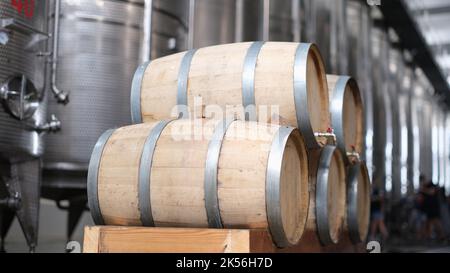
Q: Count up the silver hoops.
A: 11